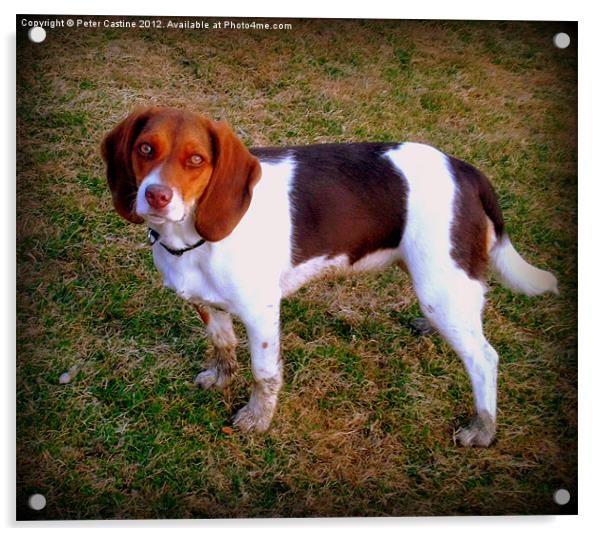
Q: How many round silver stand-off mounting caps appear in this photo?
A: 4